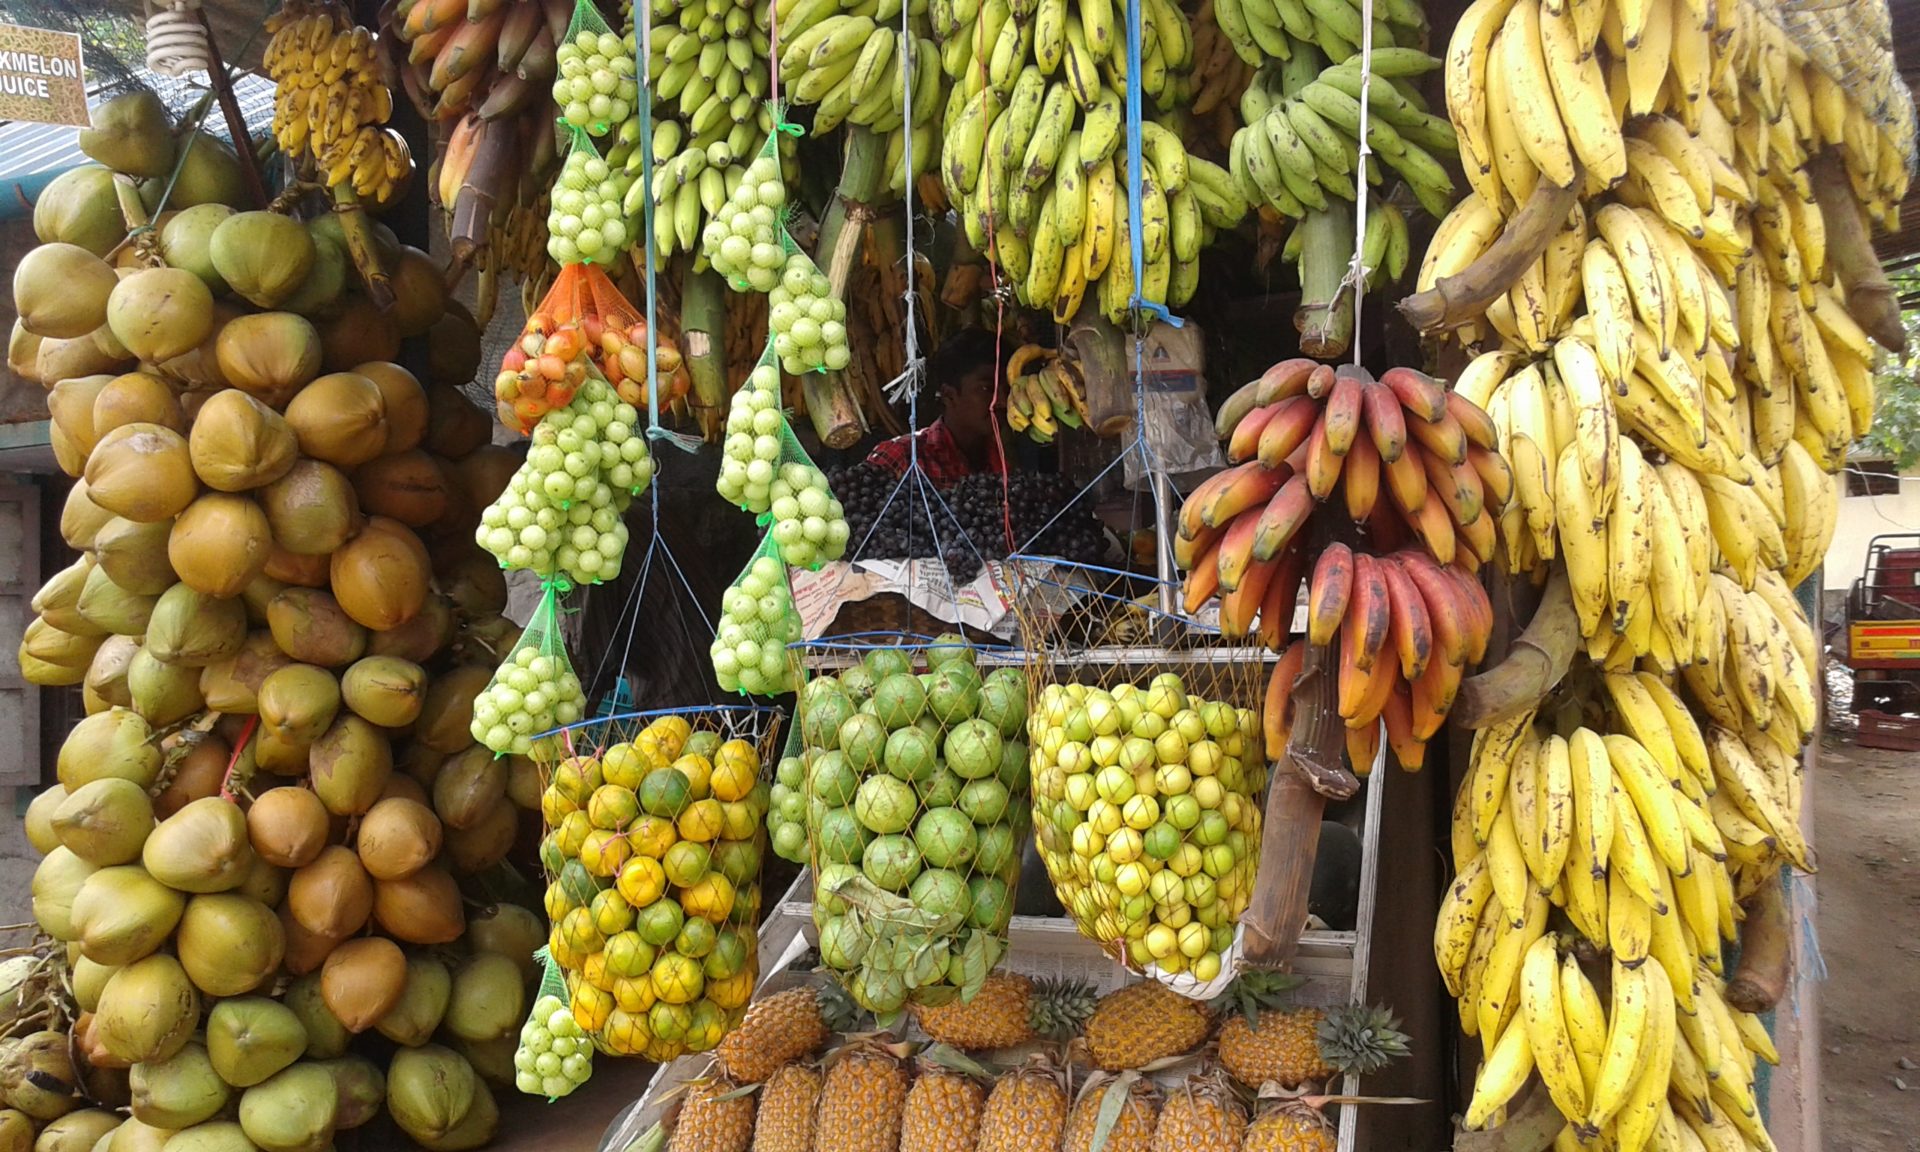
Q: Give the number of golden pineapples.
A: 12